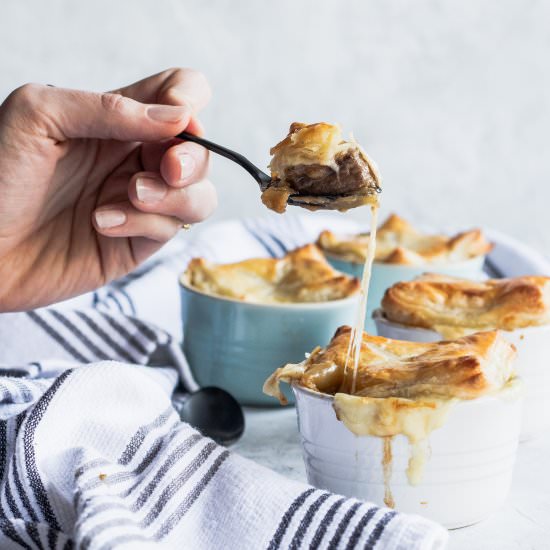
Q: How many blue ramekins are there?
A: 2